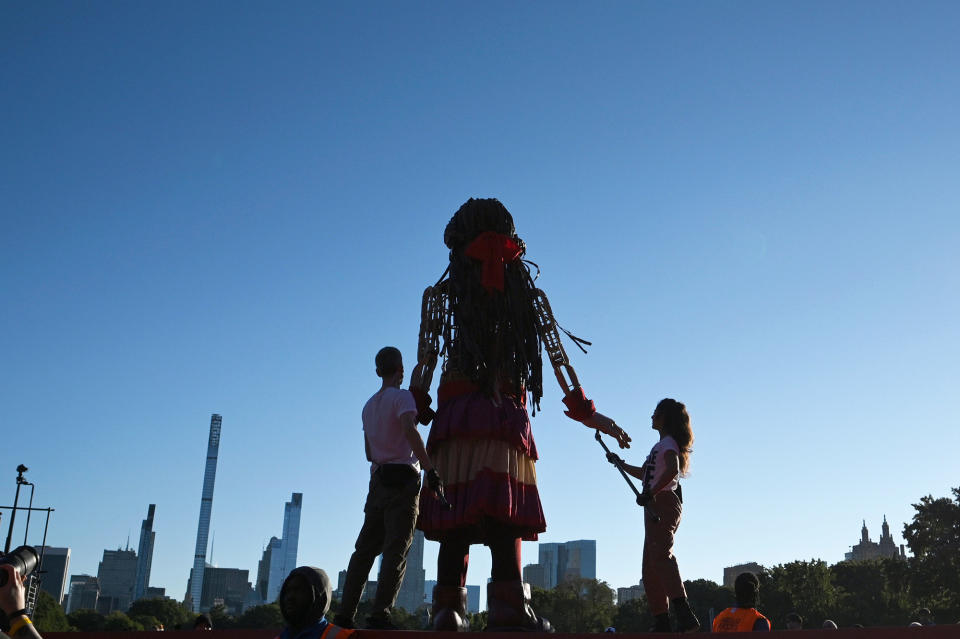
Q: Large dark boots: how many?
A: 2